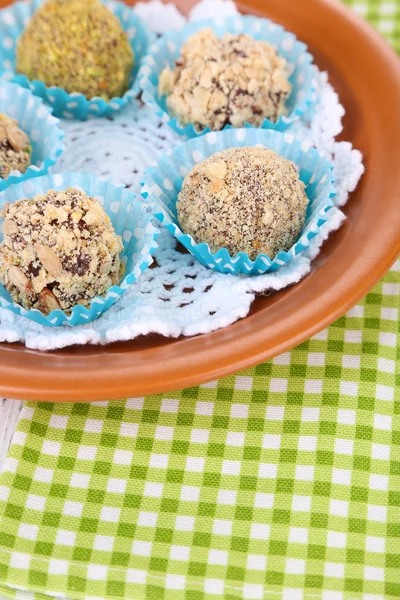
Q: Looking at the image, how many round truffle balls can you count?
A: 5